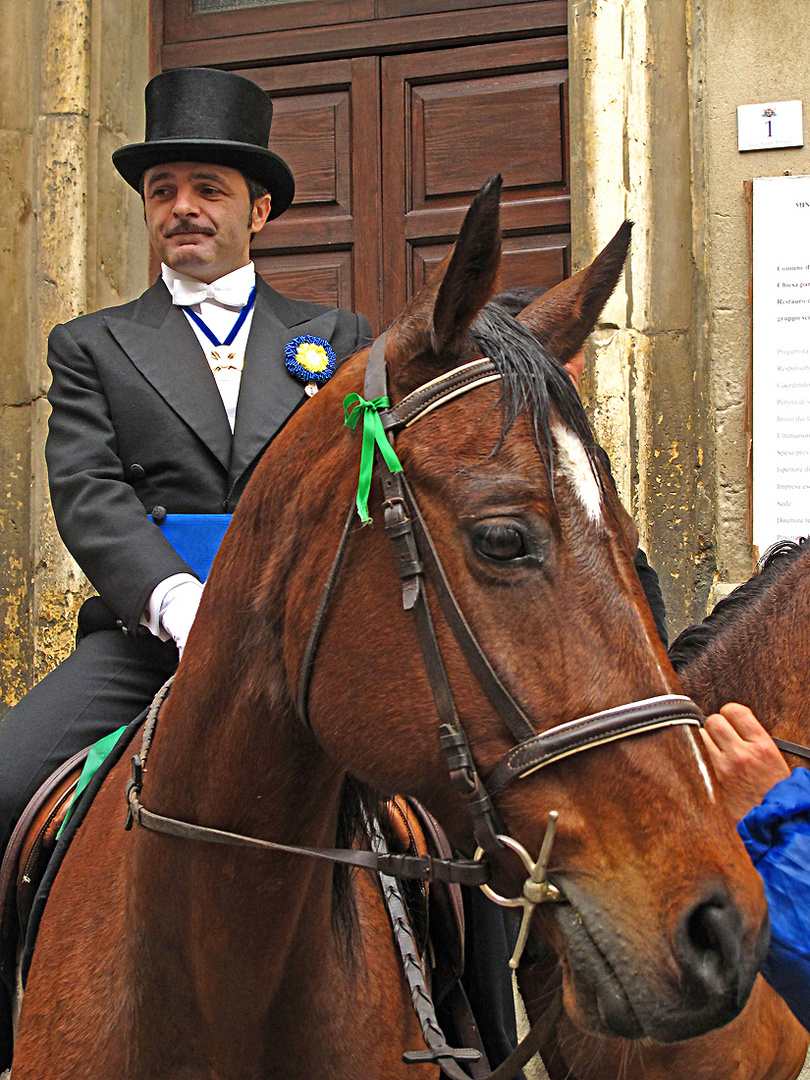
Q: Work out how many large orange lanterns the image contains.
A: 0